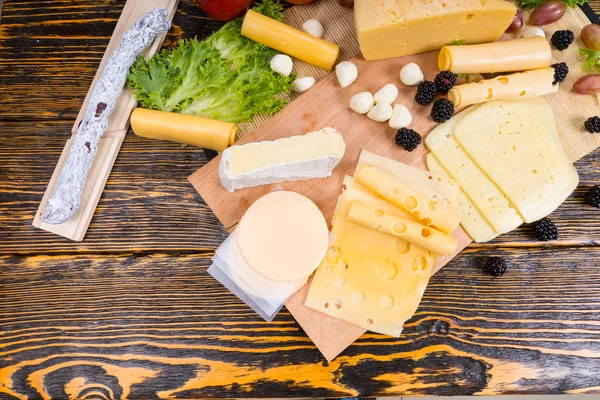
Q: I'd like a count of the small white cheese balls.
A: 10